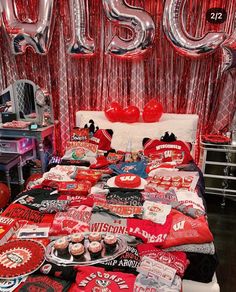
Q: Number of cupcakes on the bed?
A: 6